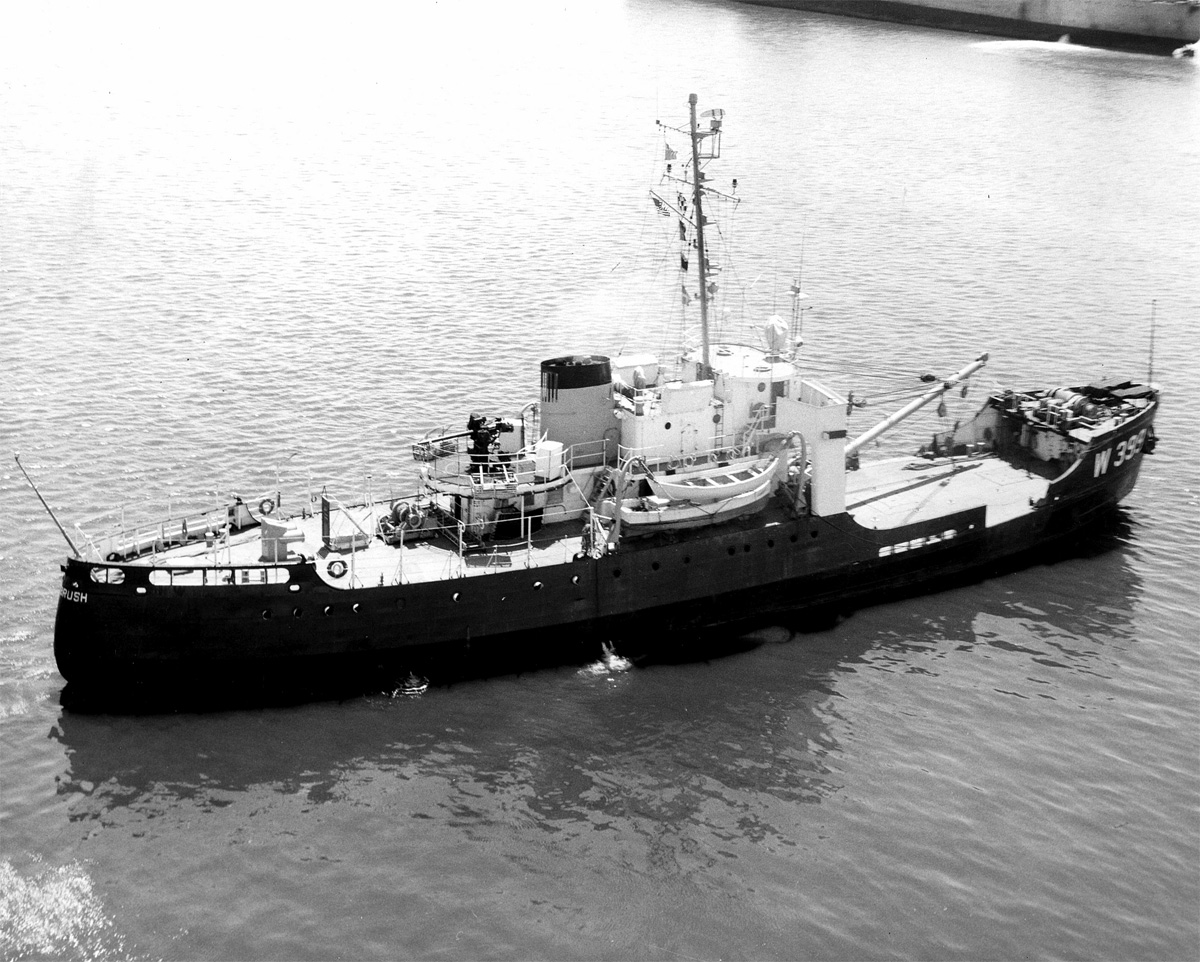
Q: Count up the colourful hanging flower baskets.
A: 0